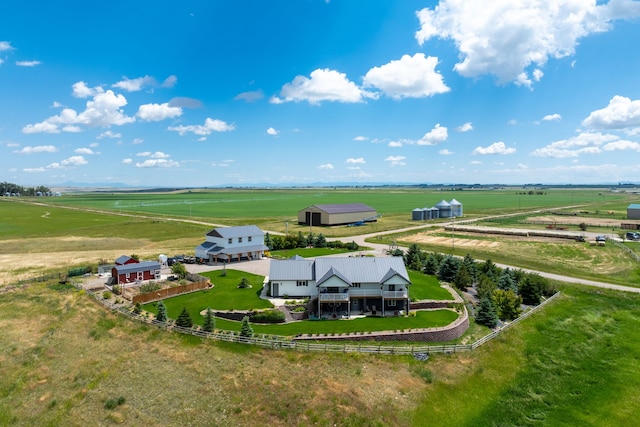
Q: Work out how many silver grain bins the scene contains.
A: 5